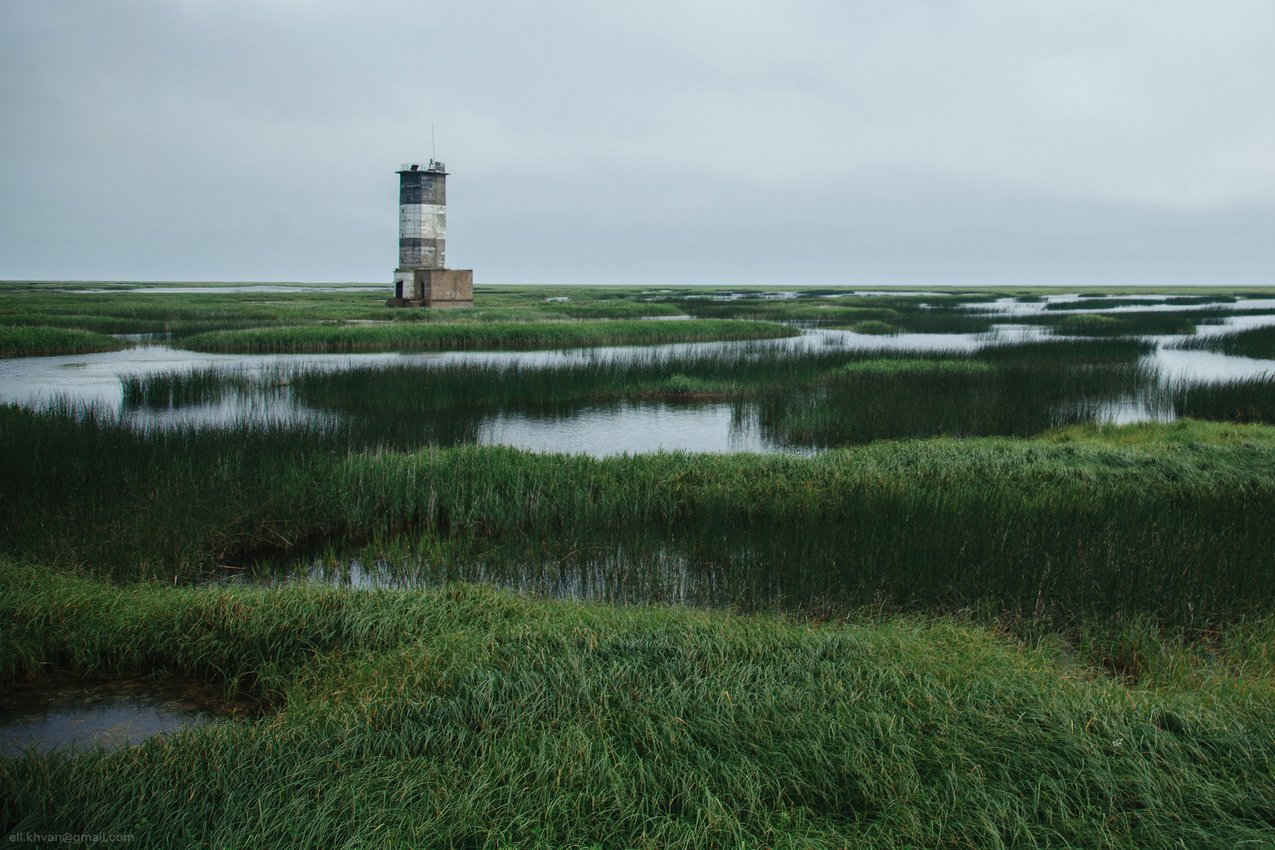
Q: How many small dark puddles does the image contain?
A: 1